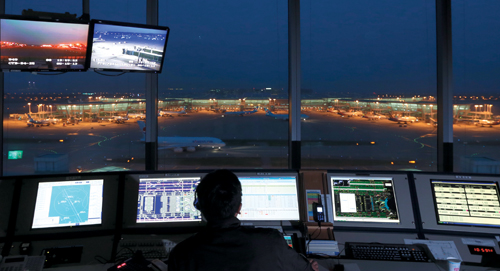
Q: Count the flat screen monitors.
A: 7